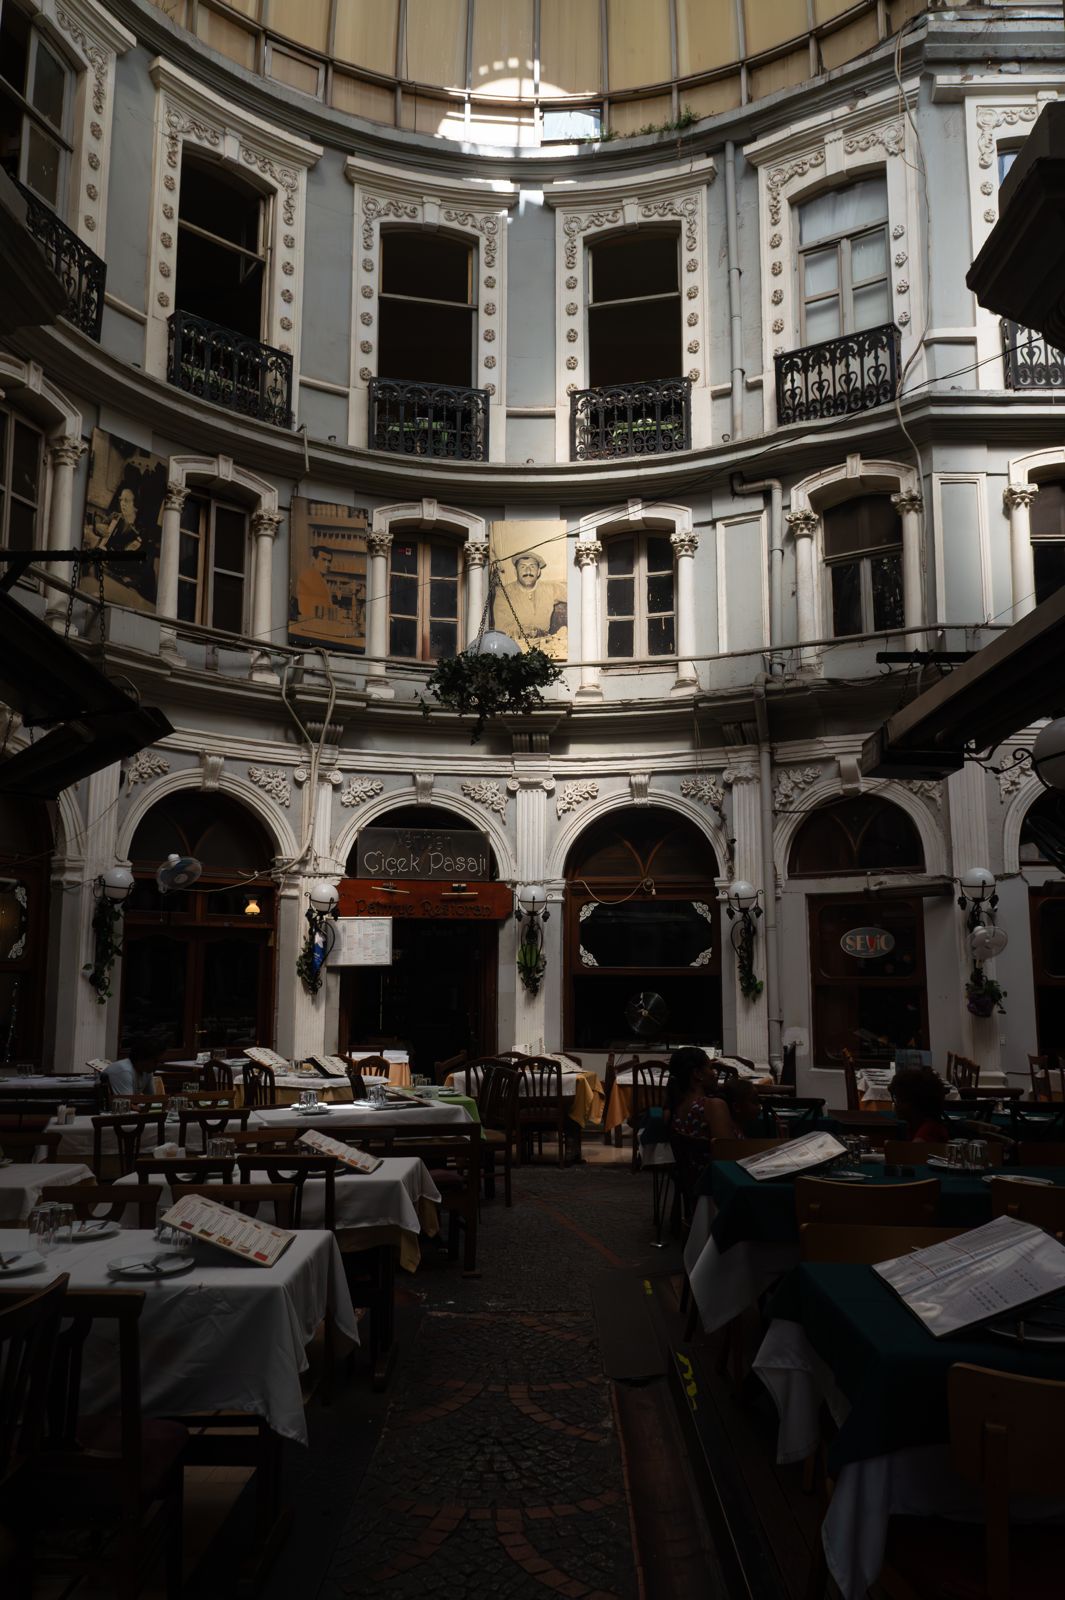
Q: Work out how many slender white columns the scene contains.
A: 10